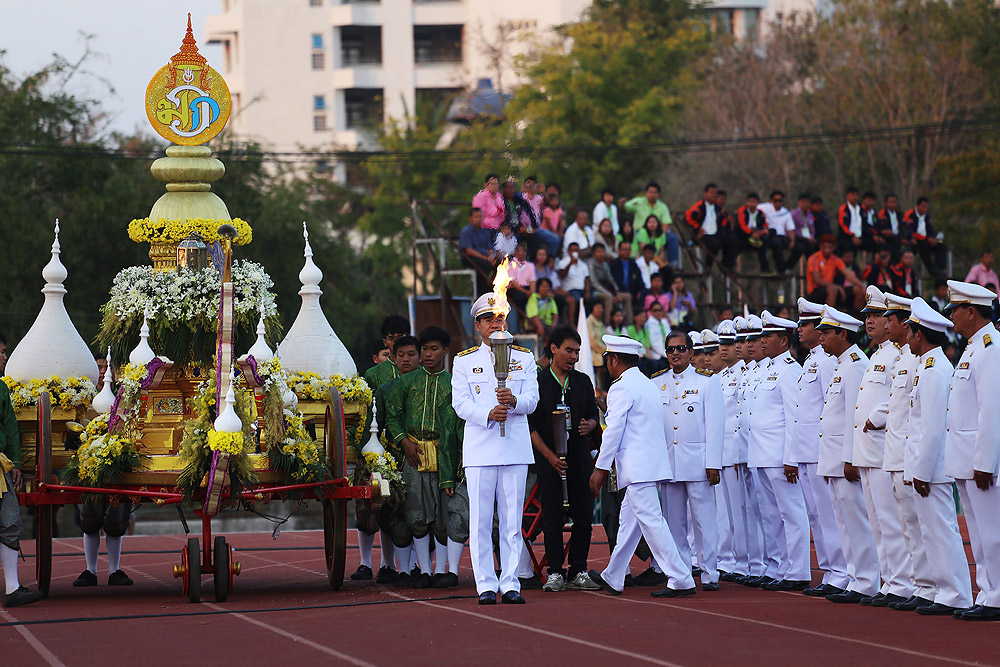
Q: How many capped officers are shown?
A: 14